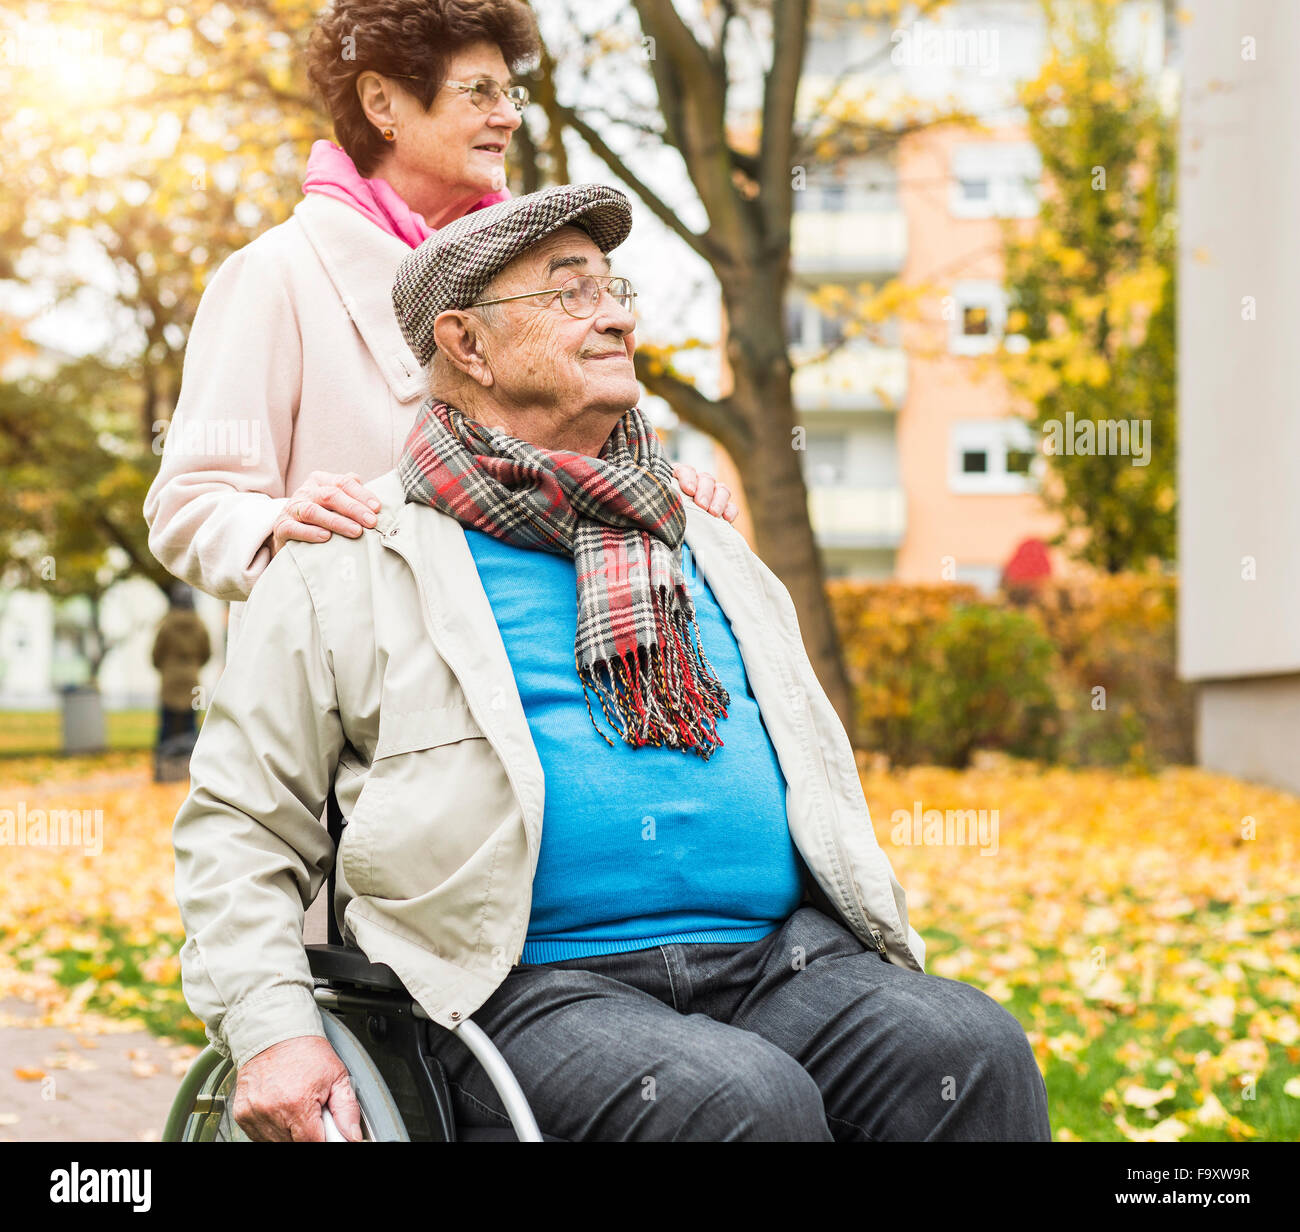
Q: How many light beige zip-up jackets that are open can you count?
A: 1